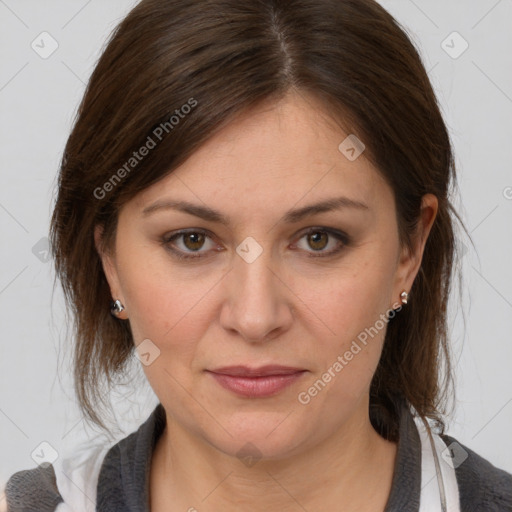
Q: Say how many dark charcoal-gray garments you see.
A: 1